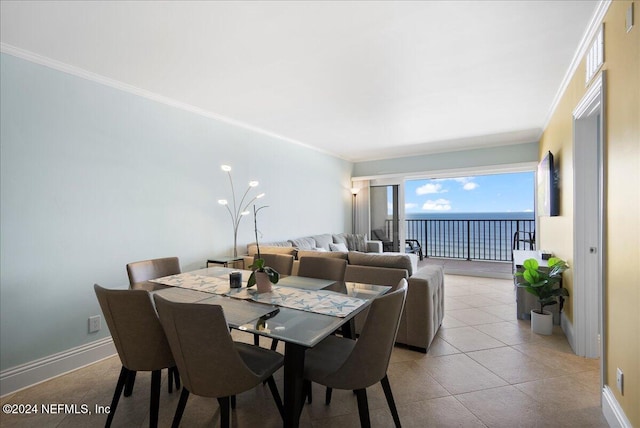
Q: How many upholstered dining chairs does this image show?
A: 6